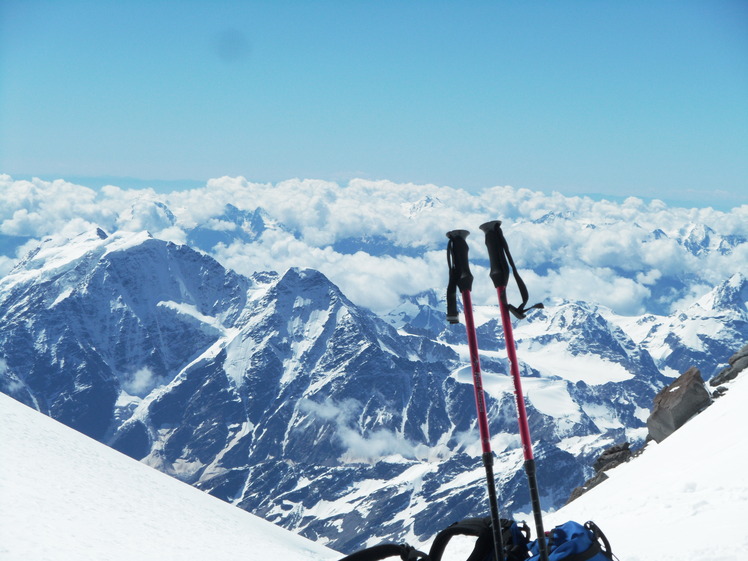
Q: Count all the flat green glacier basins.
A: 0